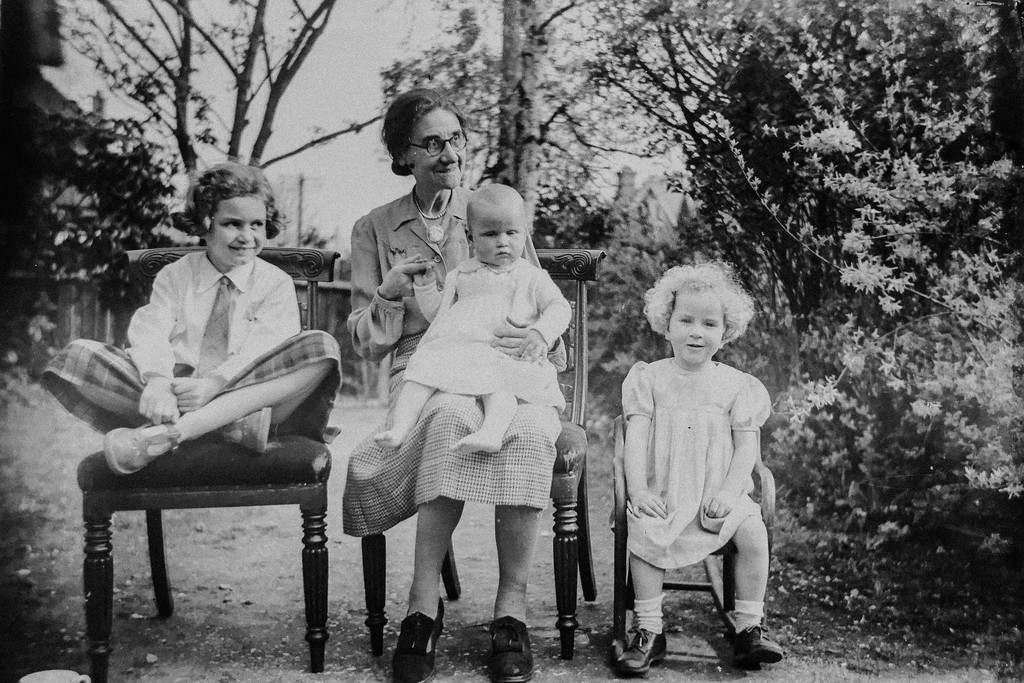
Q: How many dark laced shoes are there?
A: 4